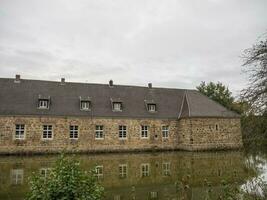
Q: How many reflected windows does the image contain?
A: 6